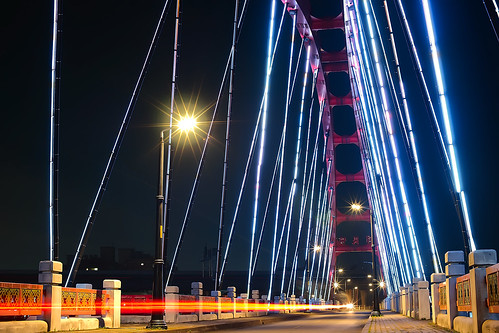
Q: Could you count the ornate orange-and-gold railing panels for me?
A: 5